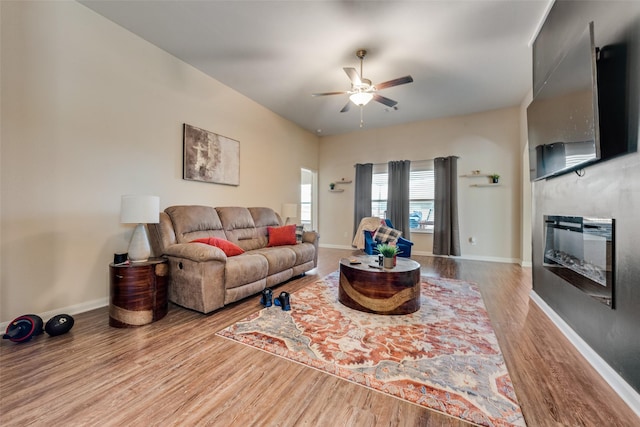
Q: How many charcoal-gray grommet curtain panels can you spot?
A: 3